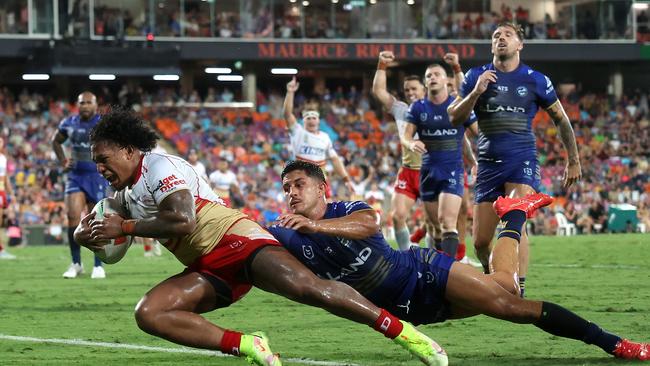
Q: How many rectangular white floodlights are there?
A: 6